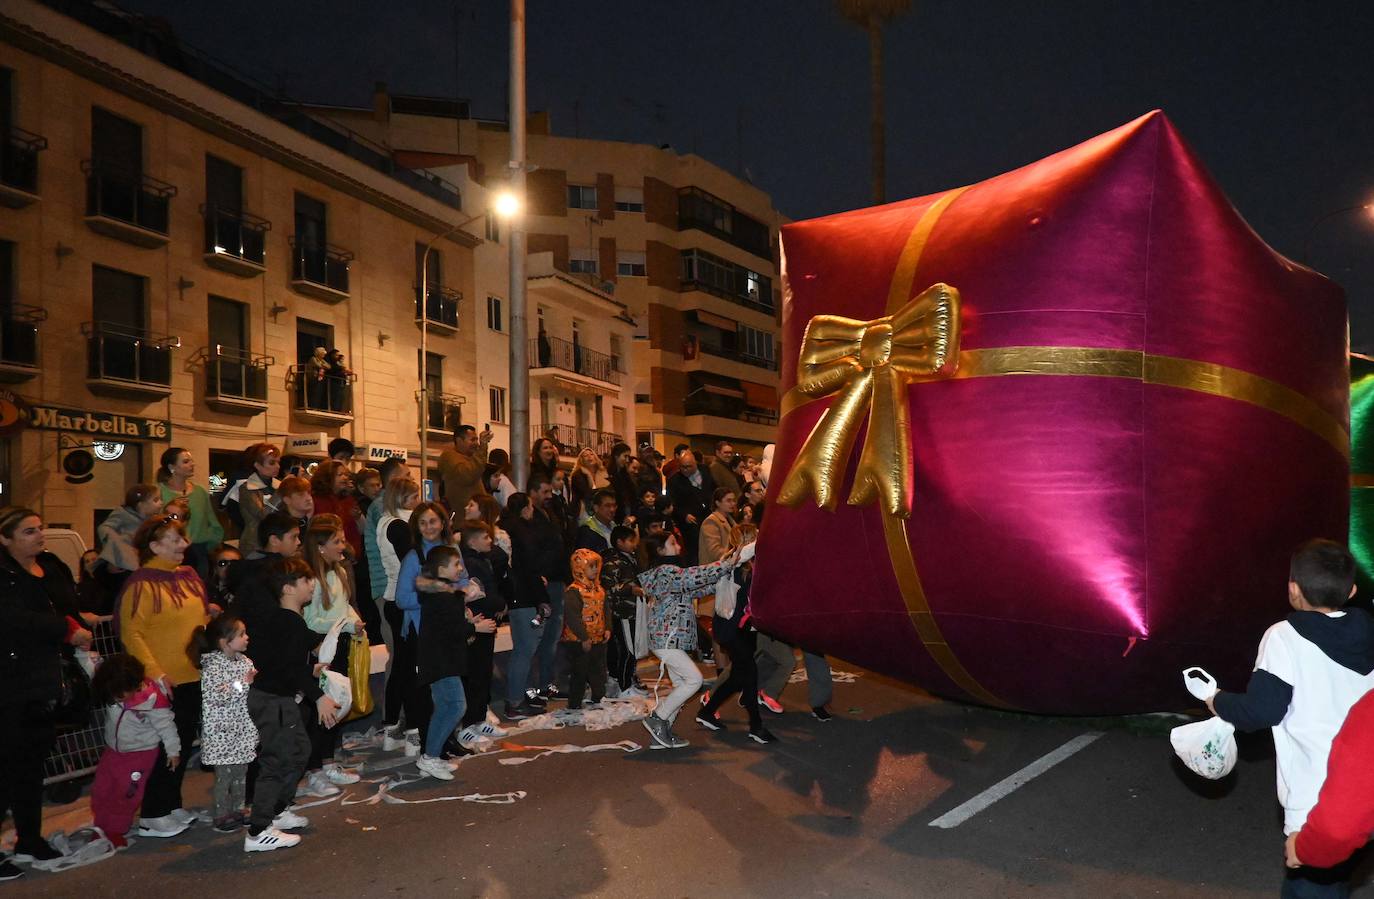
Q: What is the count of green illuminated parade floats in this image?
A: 1